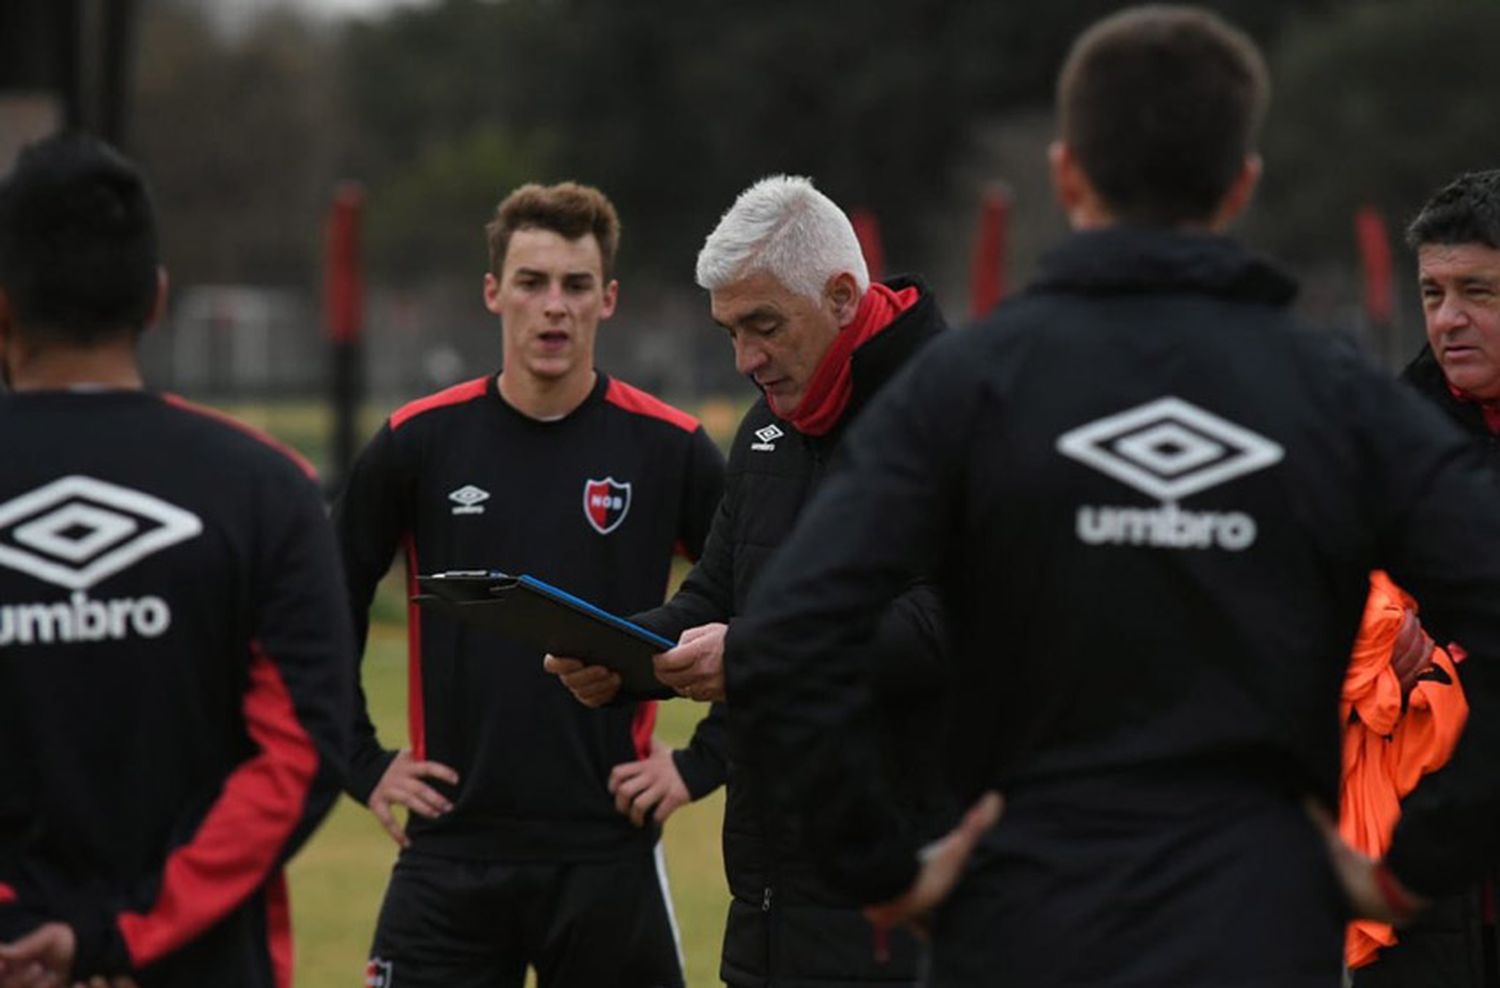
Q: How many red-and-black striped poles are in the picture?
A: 4